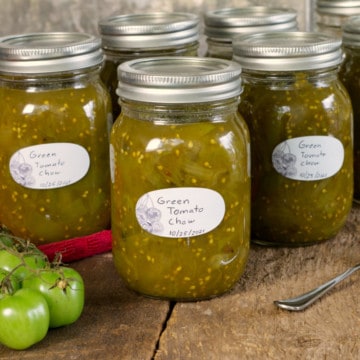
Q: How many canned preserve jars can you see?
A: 7